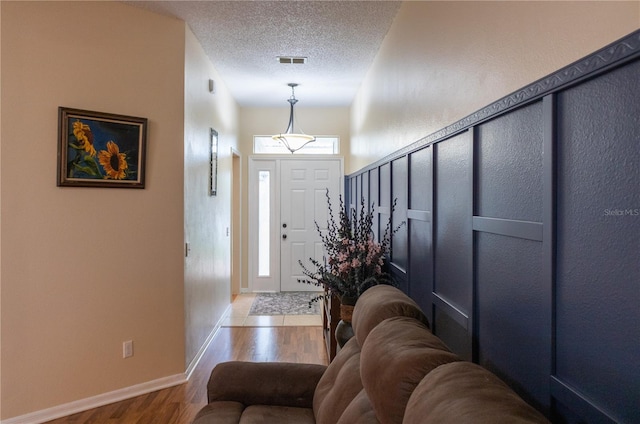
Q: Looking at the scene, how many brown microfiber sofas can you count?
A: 1